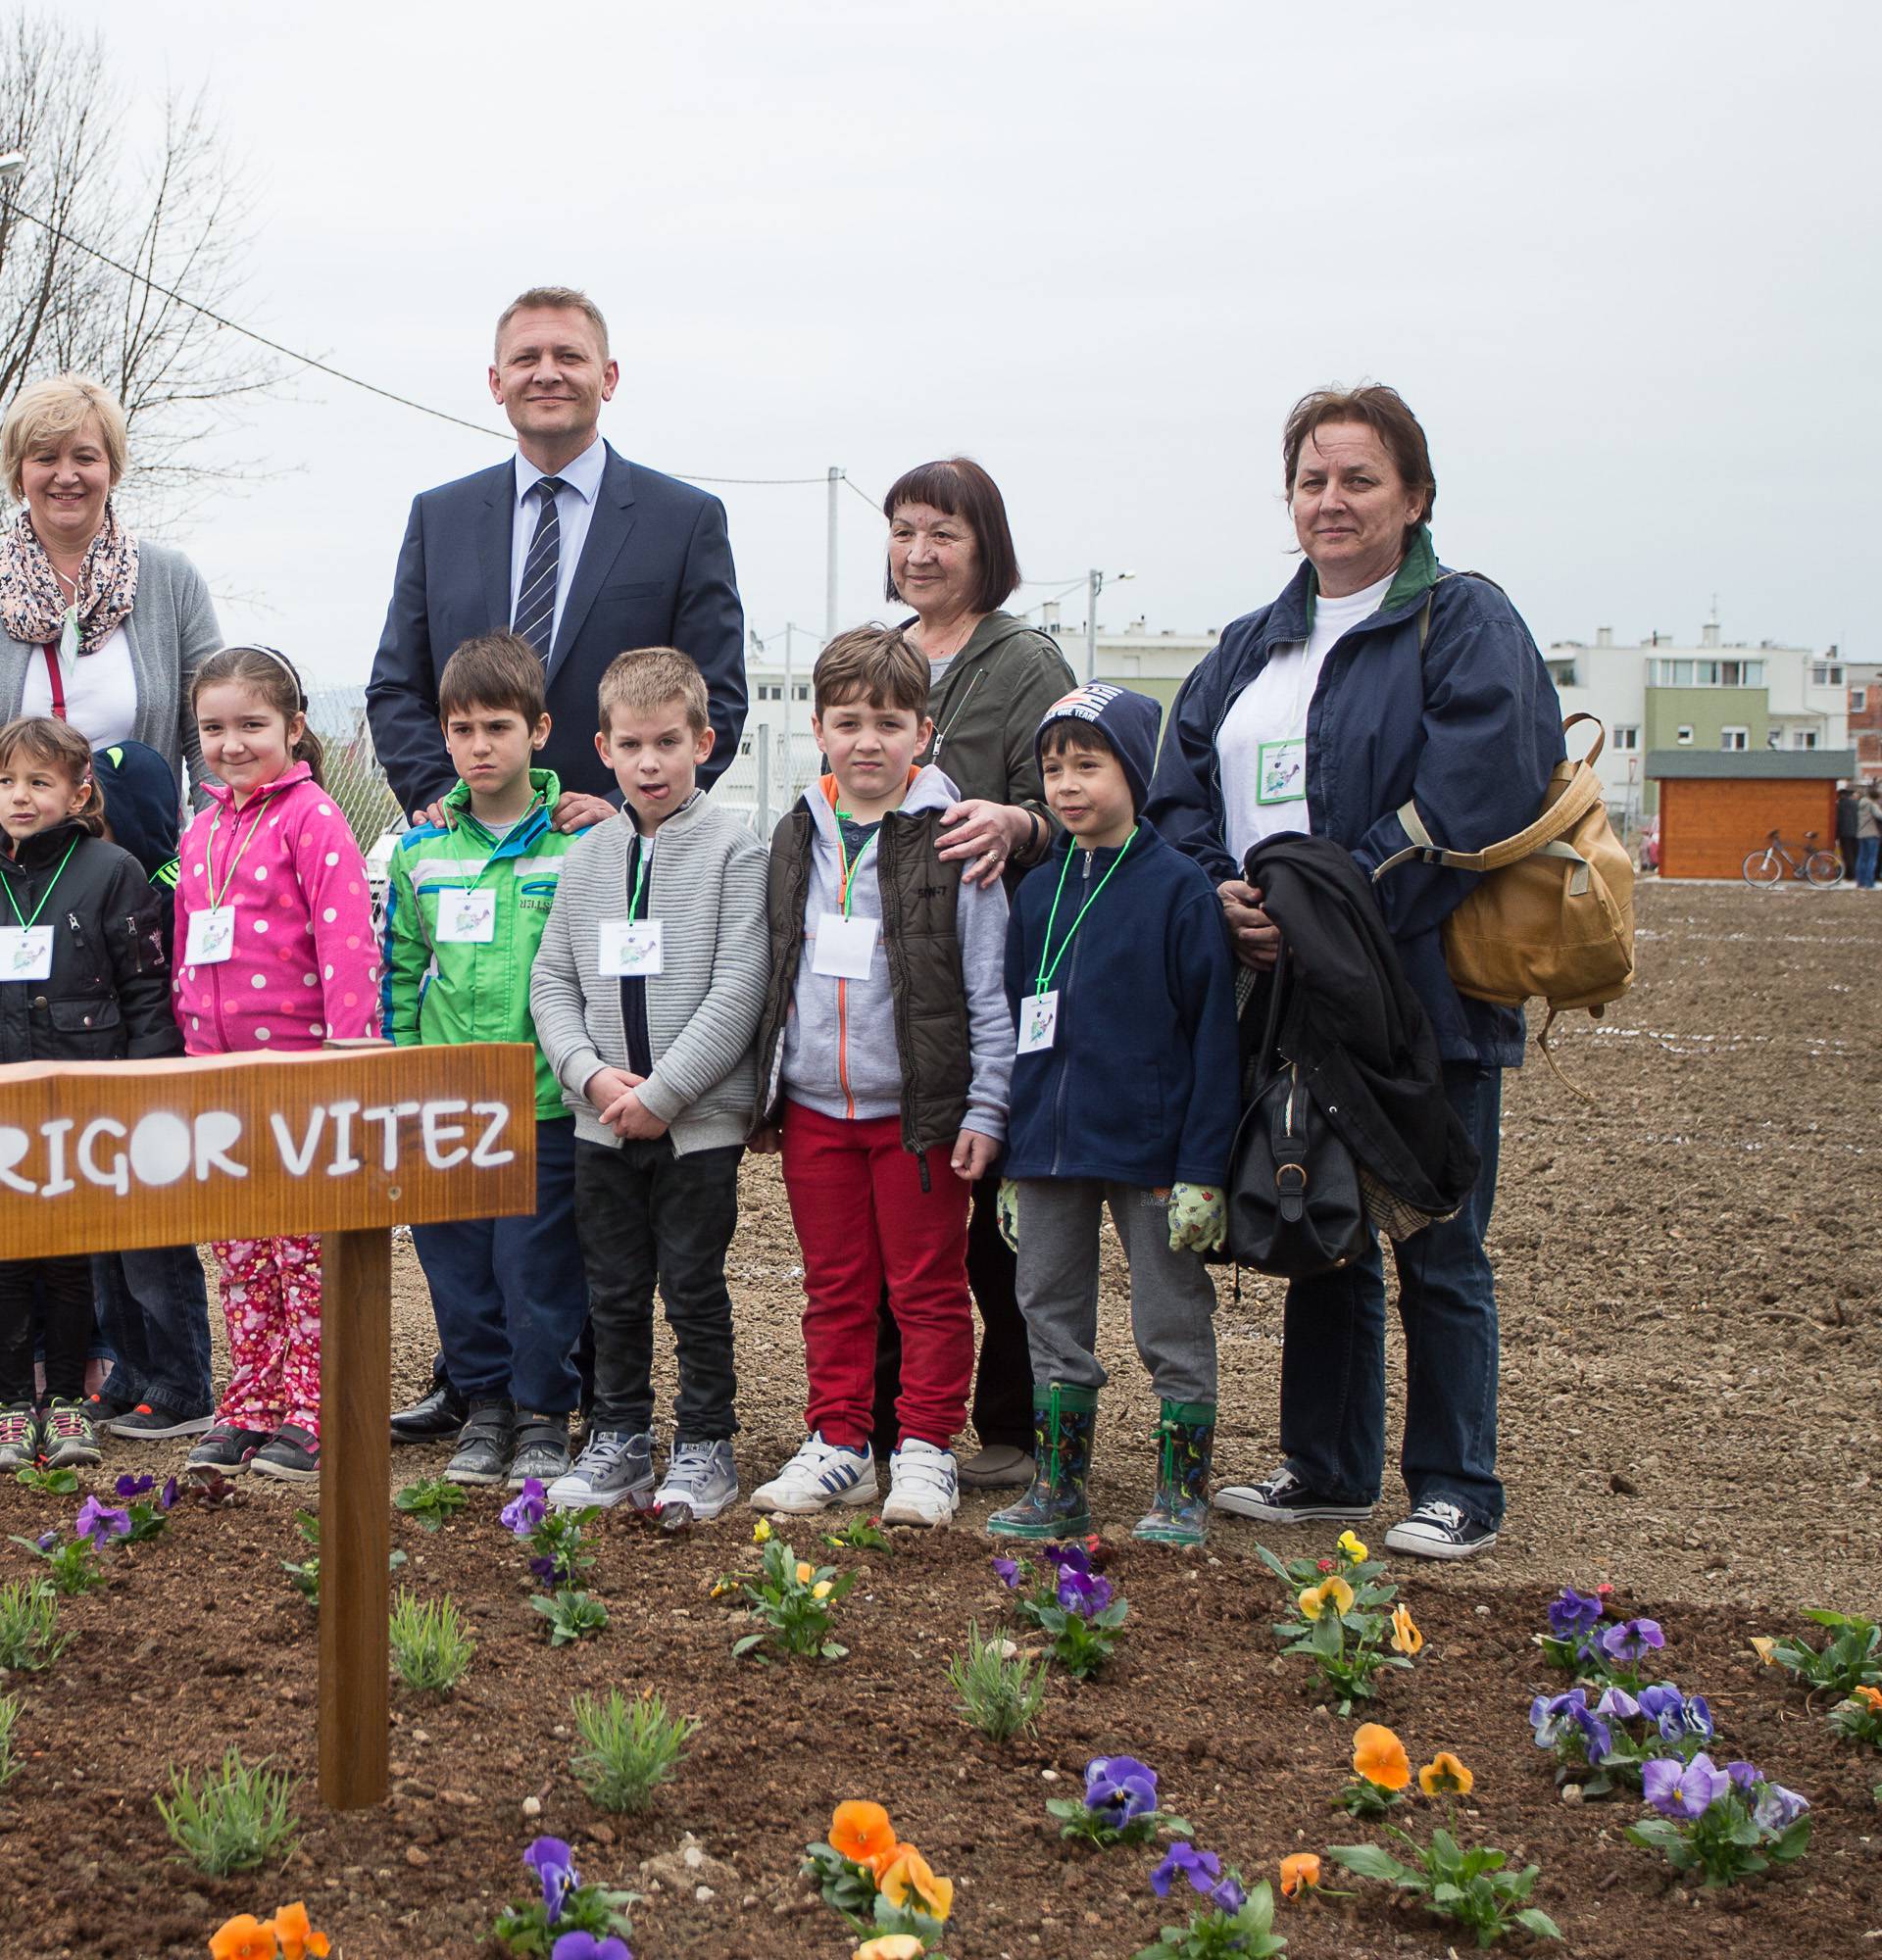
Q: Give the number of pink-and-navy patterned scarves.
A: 1